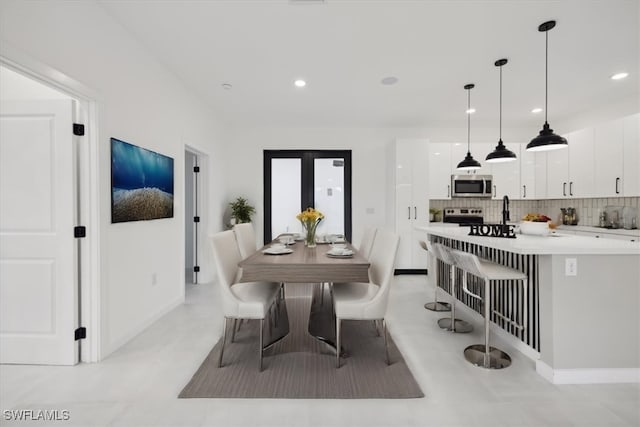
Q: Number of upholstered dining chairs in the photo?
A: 4